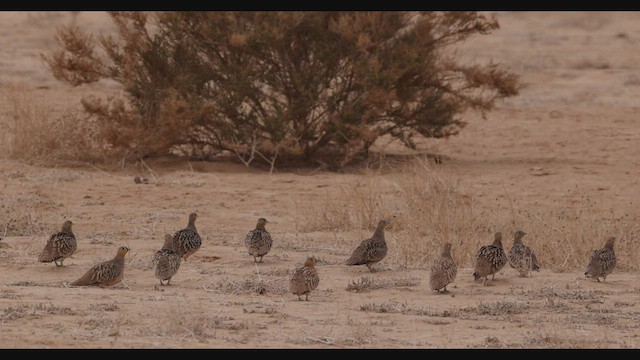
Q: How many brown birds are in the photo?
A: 11